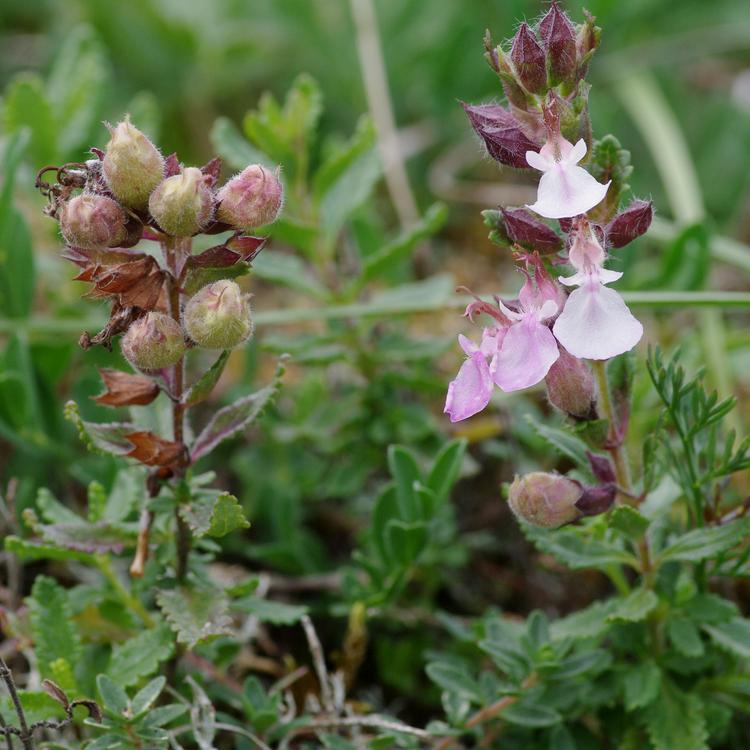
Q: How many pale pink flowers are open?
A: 4